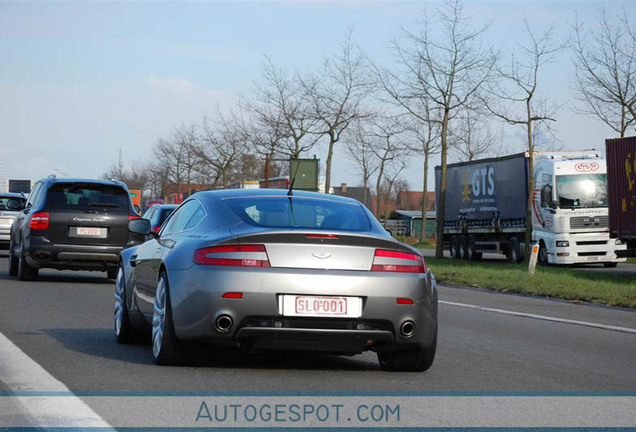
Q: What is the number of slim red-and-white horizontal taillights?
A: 2